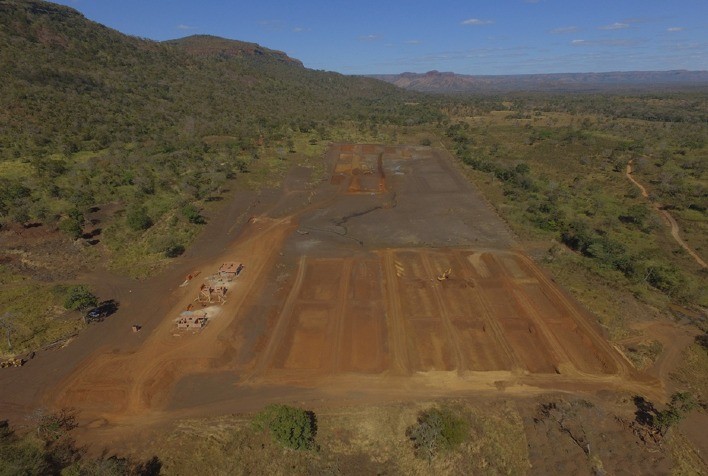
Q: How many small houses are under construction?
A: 3